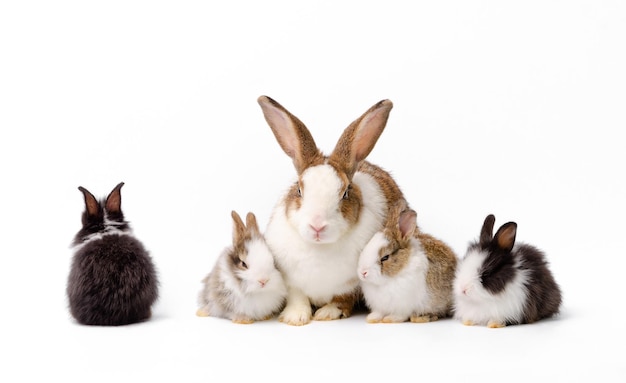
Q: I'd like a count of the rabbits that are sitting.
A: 5